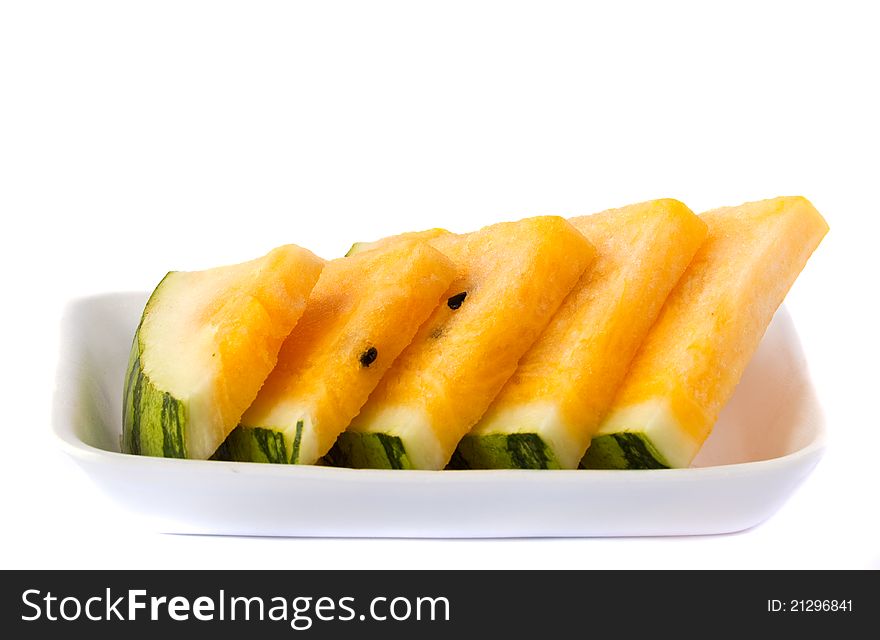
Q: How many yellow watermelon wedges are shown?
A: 5